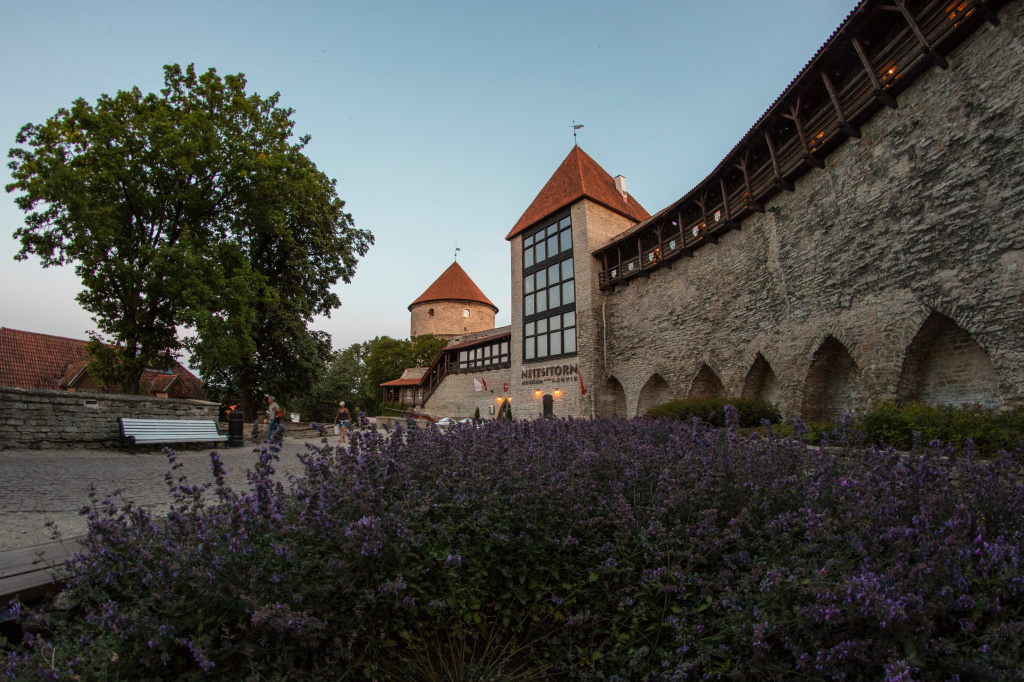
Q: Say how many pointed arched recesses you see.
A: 6